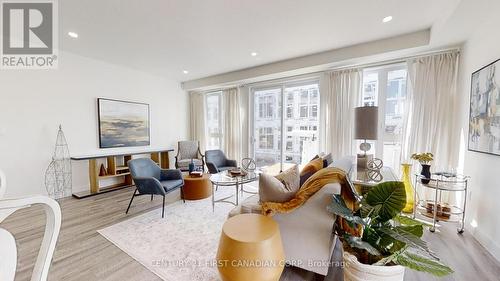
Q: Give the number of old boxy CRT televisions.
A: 0